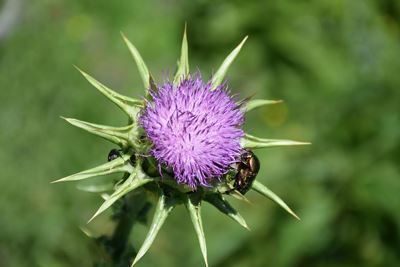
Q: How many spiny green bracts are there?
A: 13